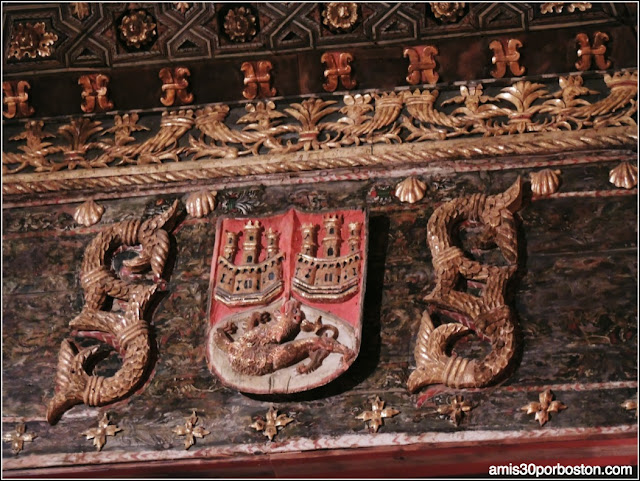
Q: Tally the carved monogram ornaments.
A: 2